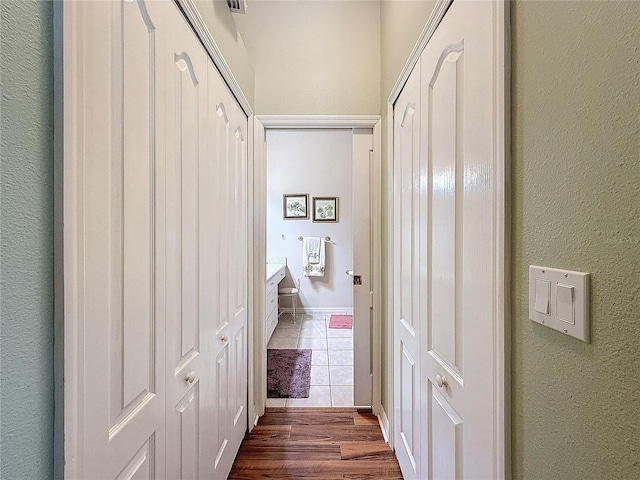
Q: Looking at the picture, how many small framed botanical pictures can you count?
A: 2